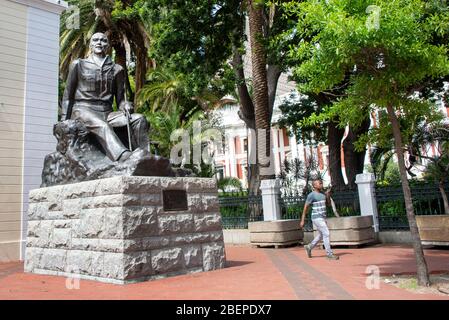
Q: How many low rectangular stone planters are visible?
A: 3